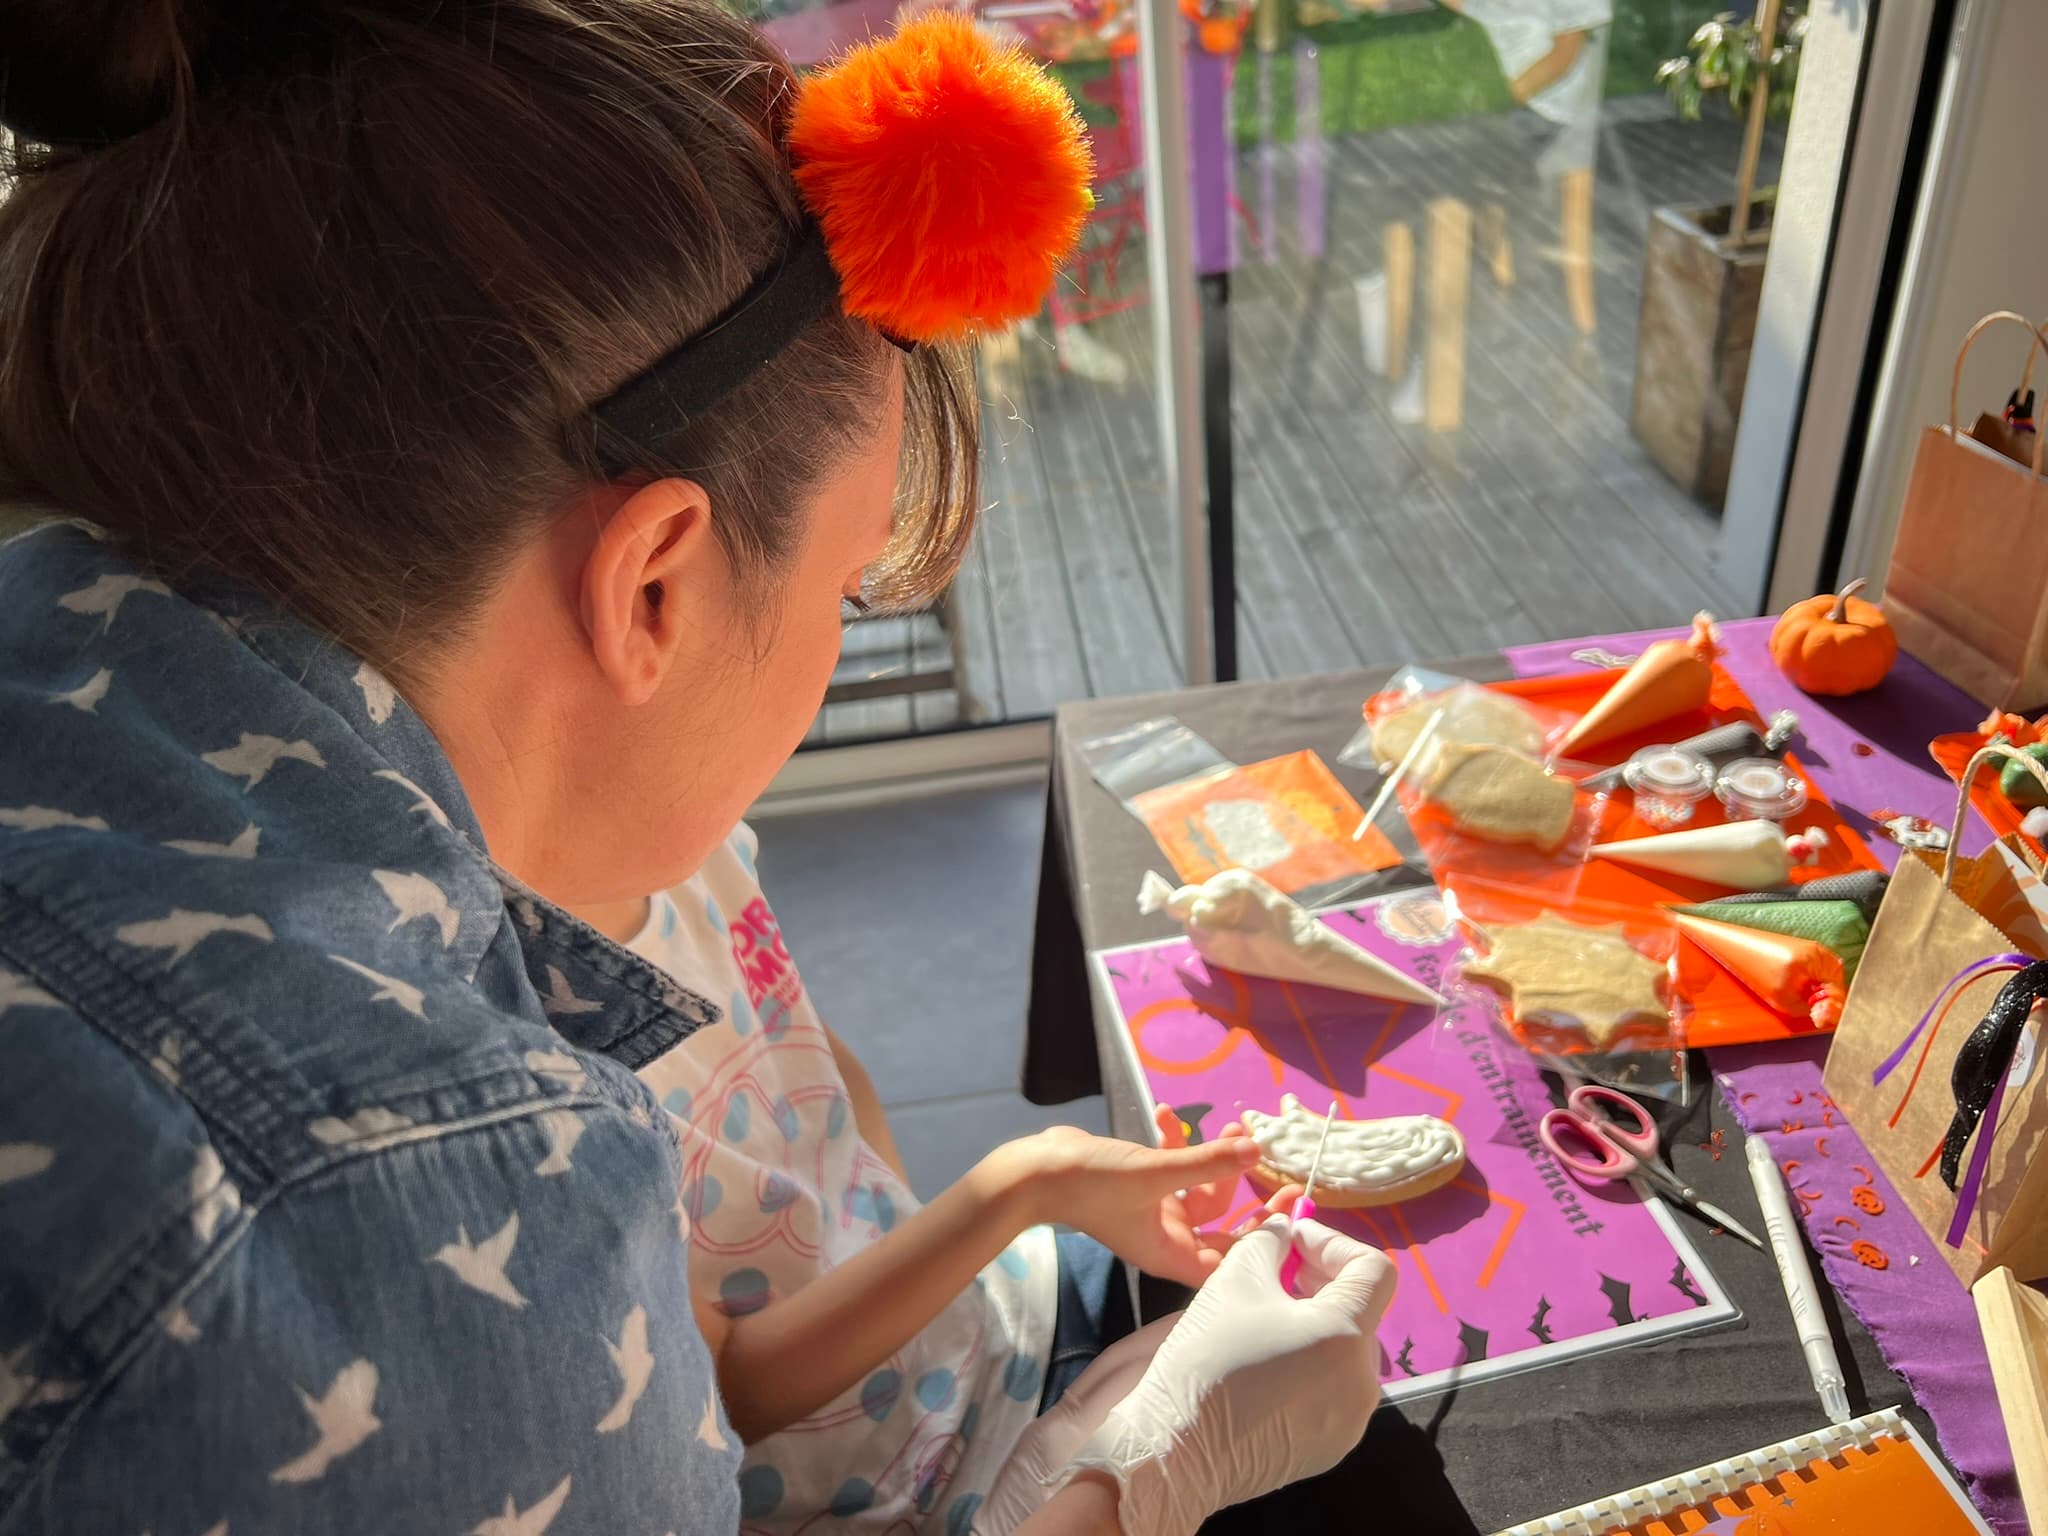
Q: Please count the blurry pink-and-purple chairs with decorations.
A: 1